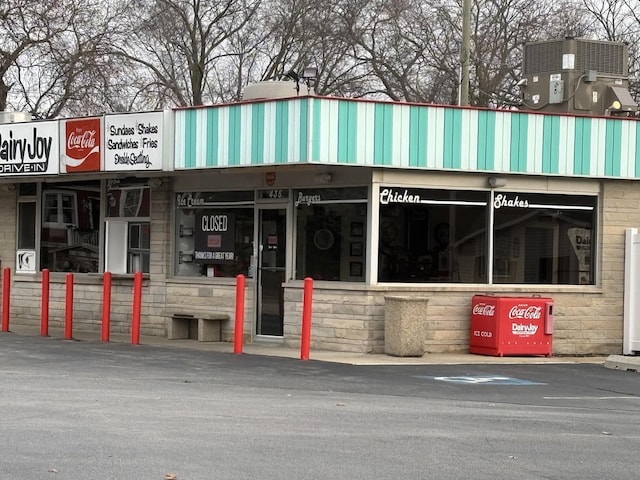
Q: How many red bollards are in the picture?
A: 7